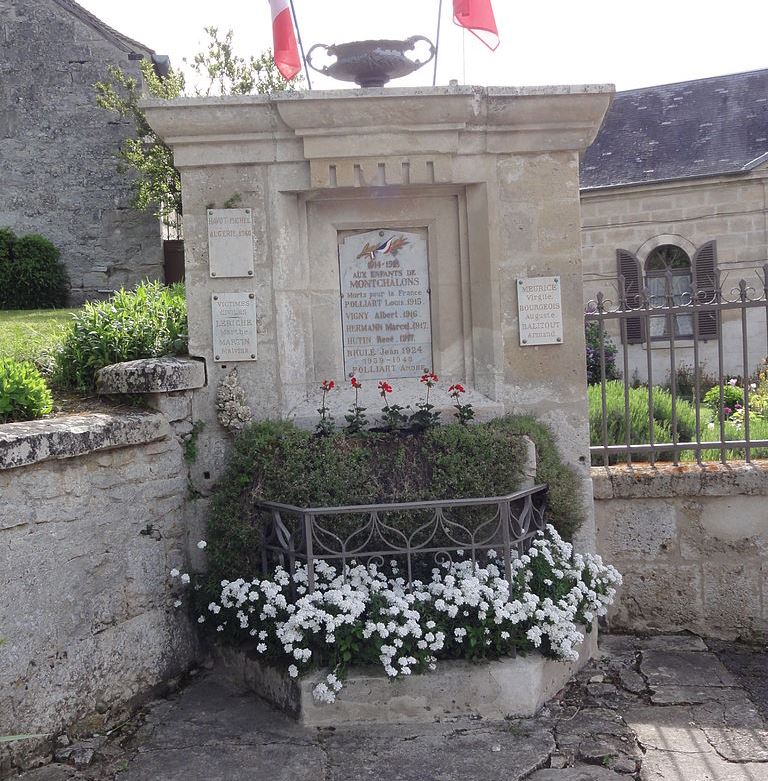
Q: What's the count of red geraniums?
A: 5